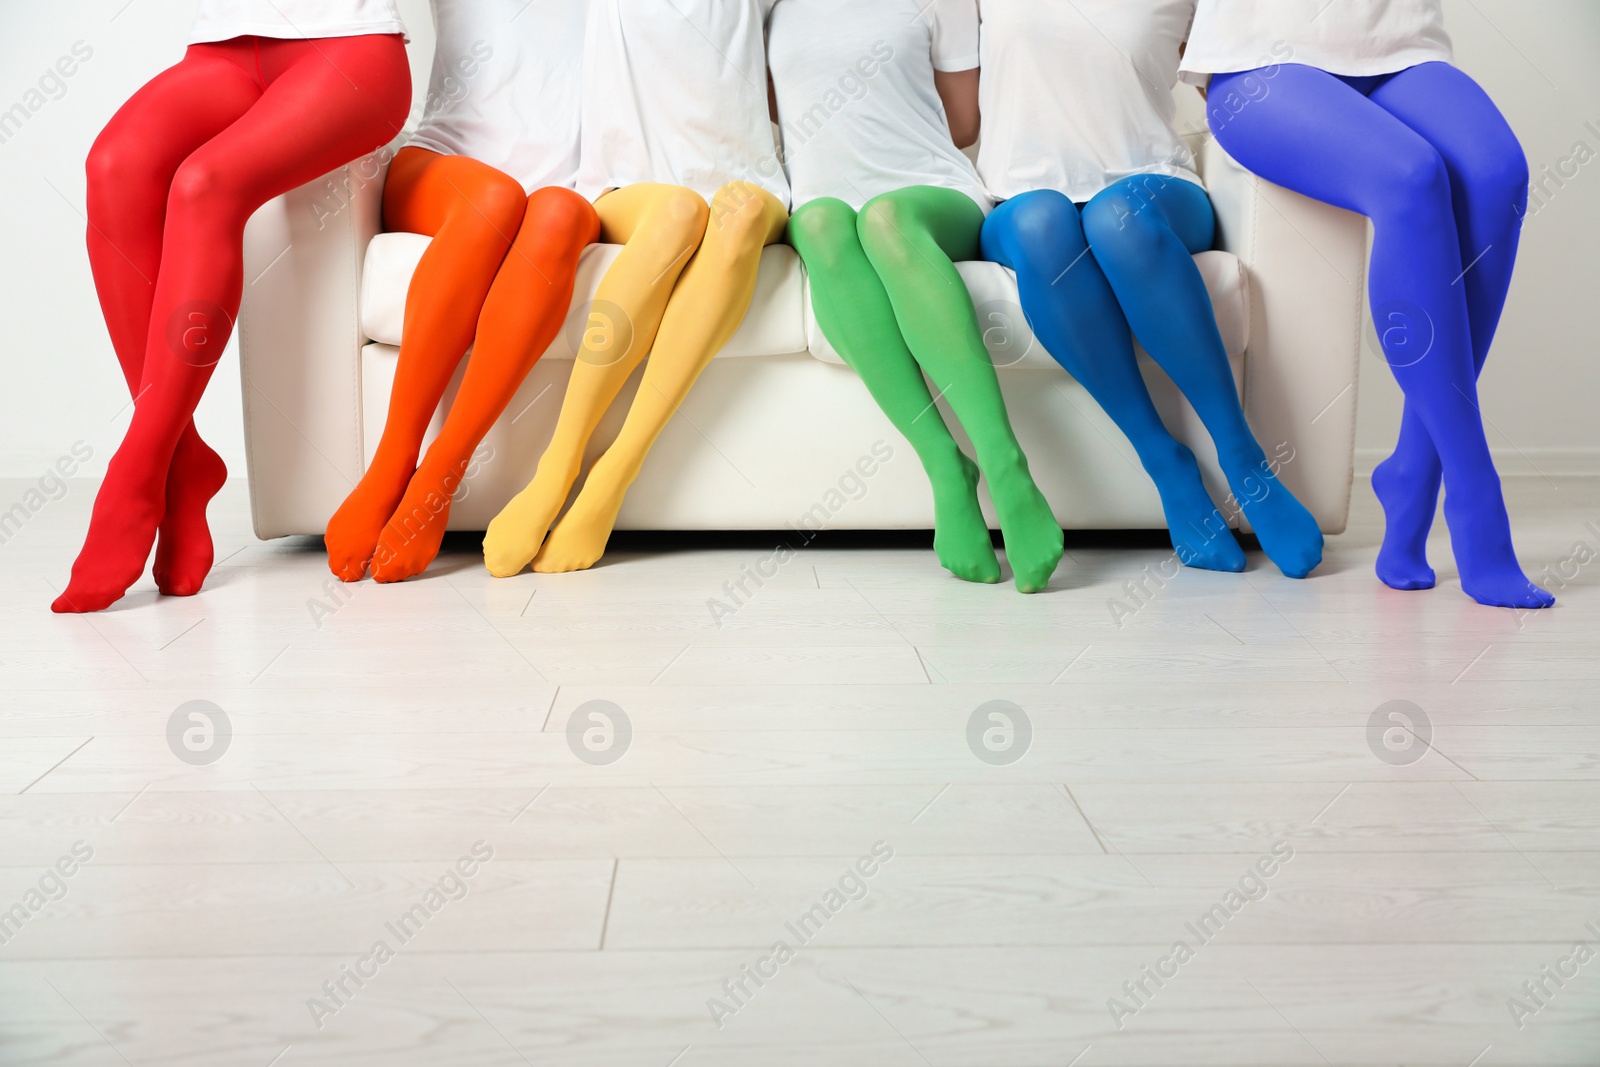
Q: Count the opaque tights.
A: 6